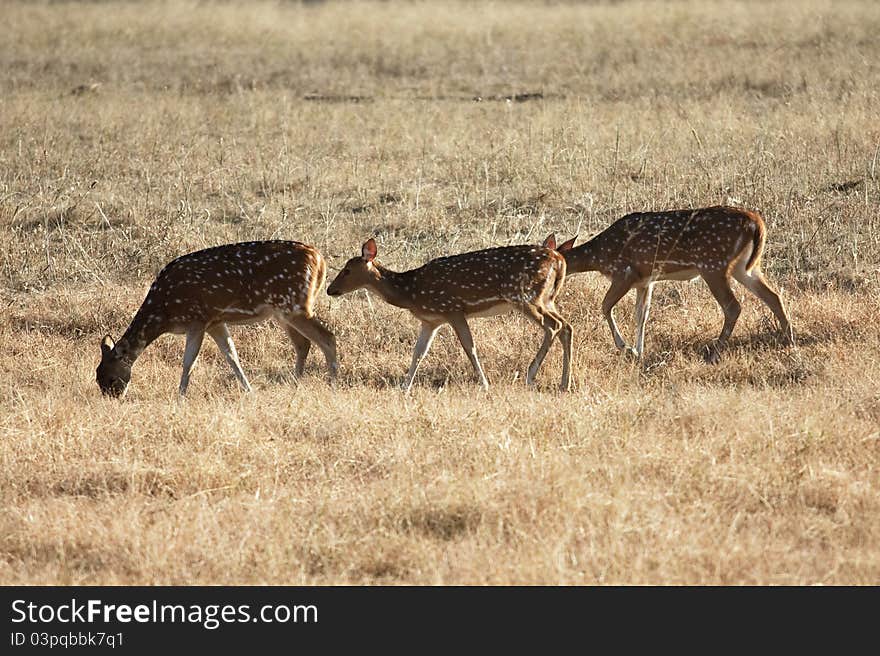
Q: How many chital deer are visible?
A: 3